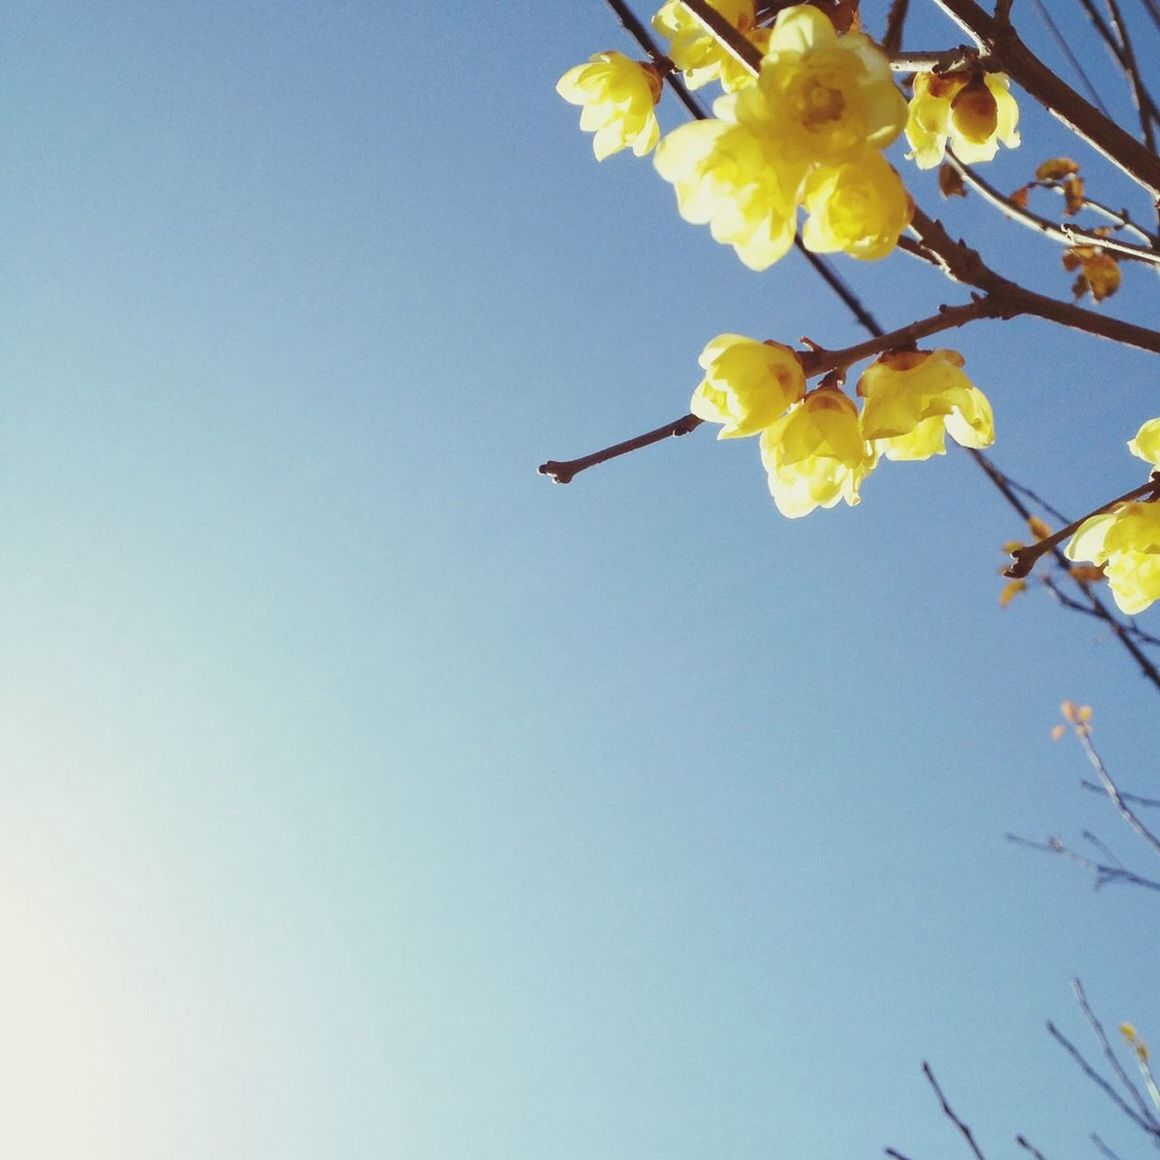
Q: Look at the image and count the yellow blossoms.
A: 11